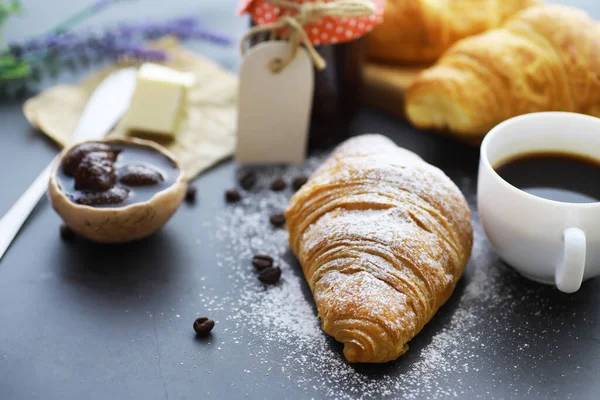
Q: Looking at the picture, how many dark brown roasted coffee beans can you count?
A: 10